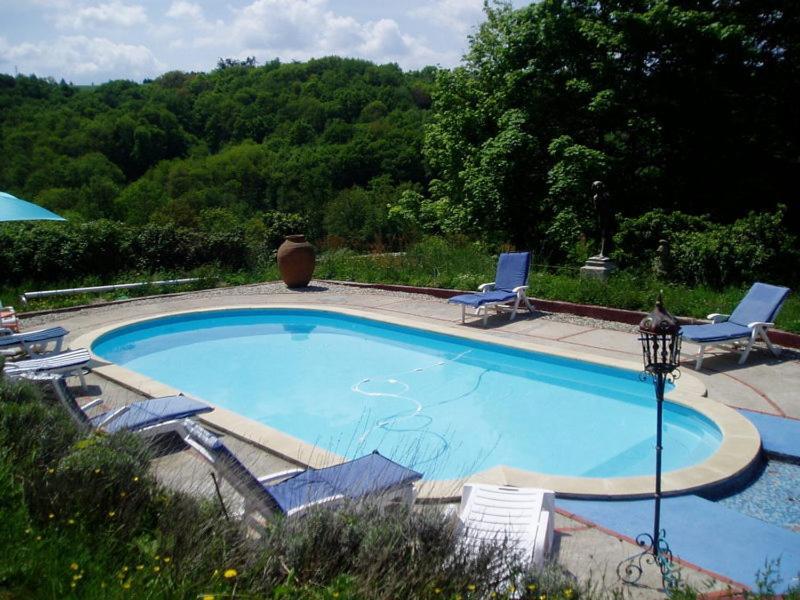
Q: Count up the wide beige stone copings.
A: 1